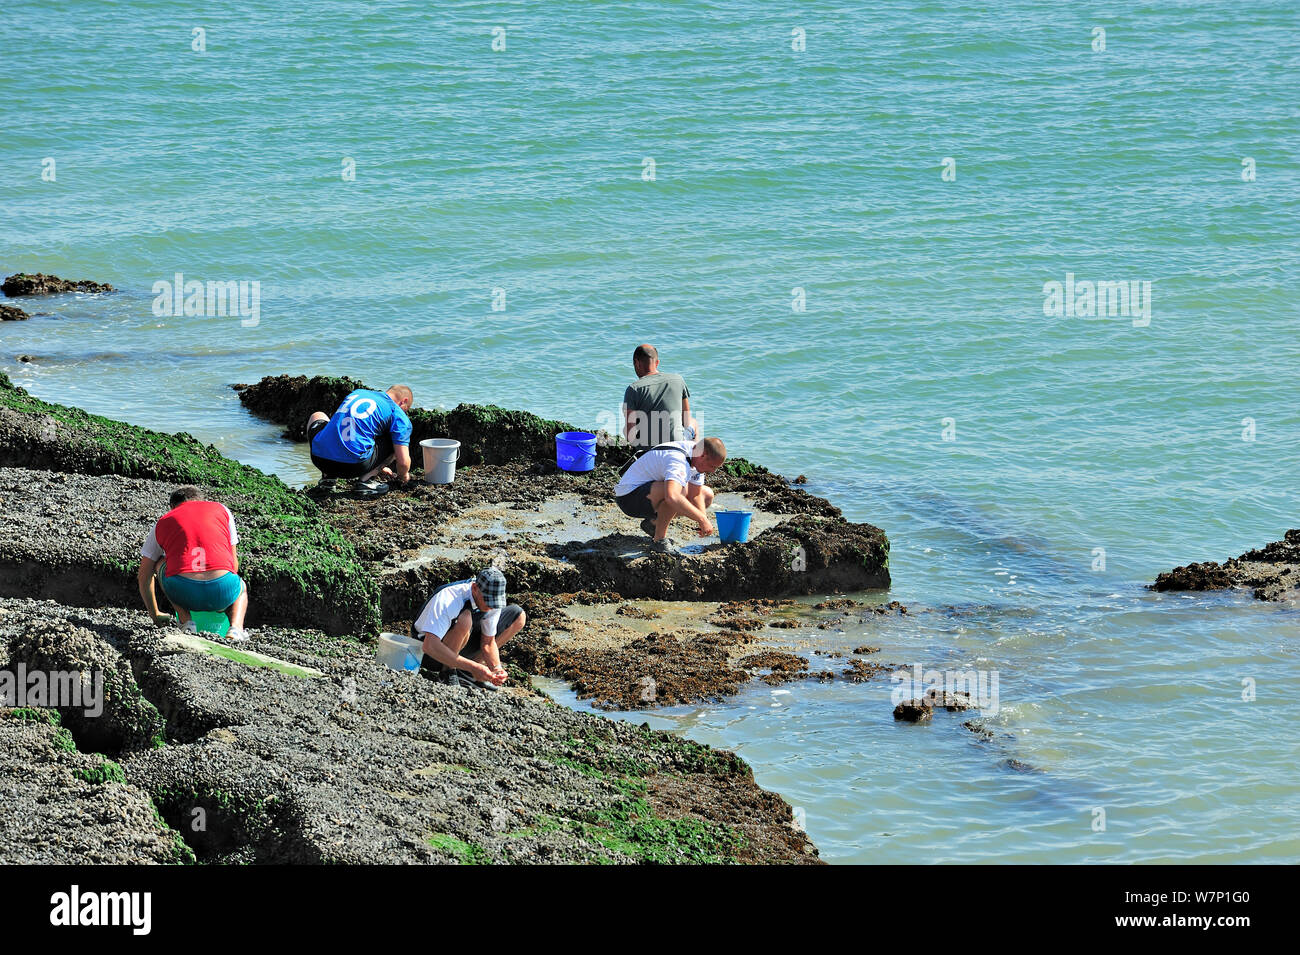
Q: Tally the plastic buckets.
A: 5